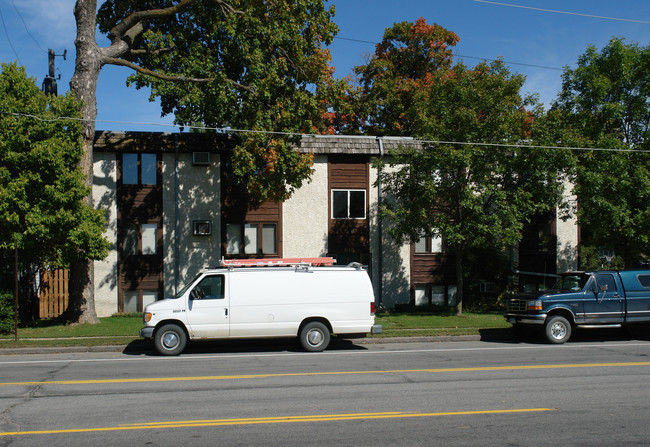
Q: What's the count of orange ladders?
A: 1